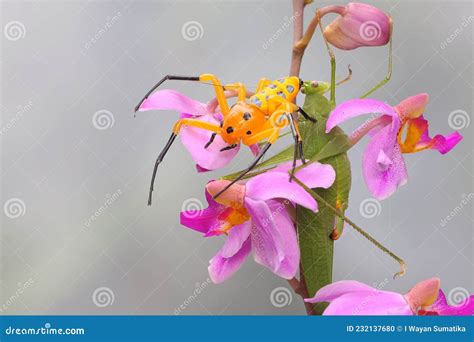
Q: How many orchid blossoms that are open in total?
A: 4